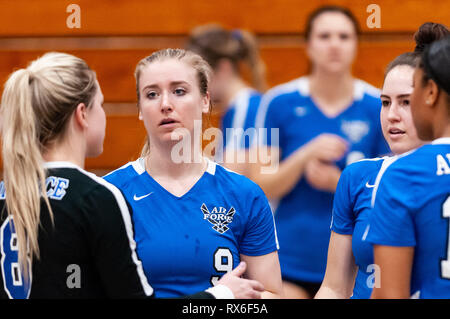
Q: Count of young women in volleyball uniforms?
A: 6